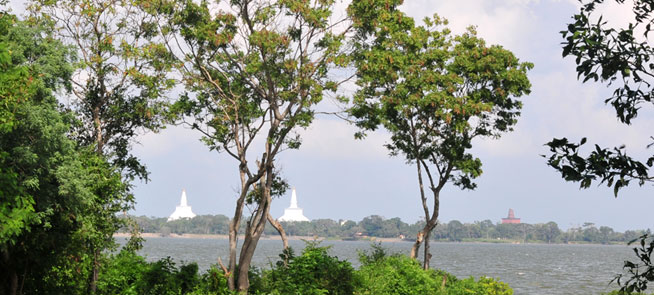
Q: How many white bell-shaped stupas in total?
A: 2